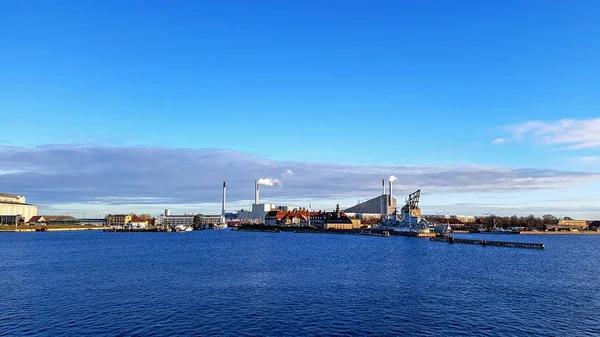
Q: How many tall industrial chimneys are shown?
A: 4